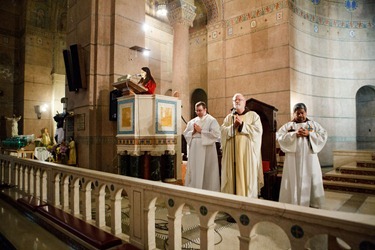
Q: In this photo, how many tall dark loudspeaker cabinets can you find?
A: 2